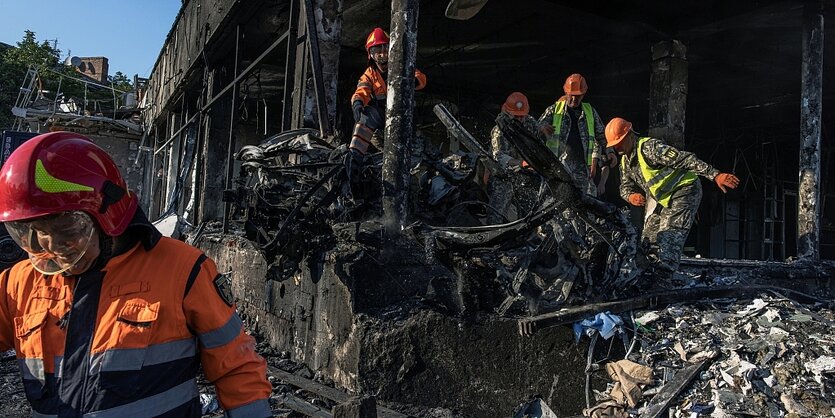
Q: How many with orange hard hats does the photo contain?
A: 3